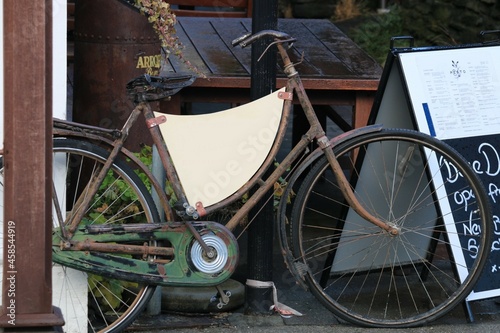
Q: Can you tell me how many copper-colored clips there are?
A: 3